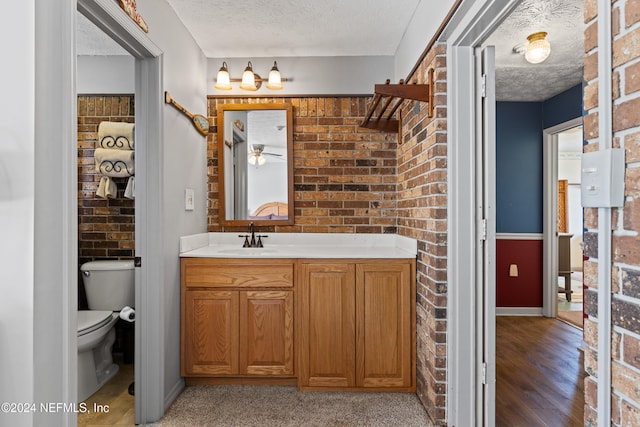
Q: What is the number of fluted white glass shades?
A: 3